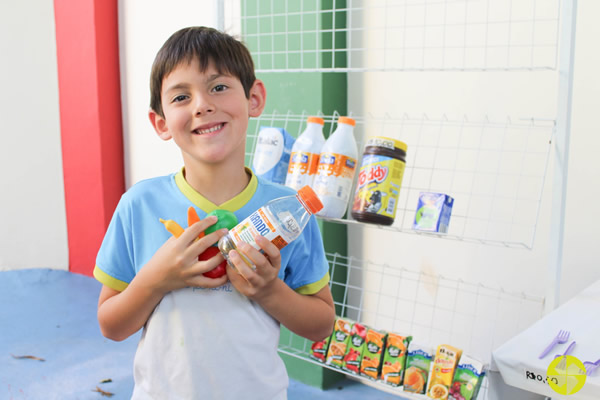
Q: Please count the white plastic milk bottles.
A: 2